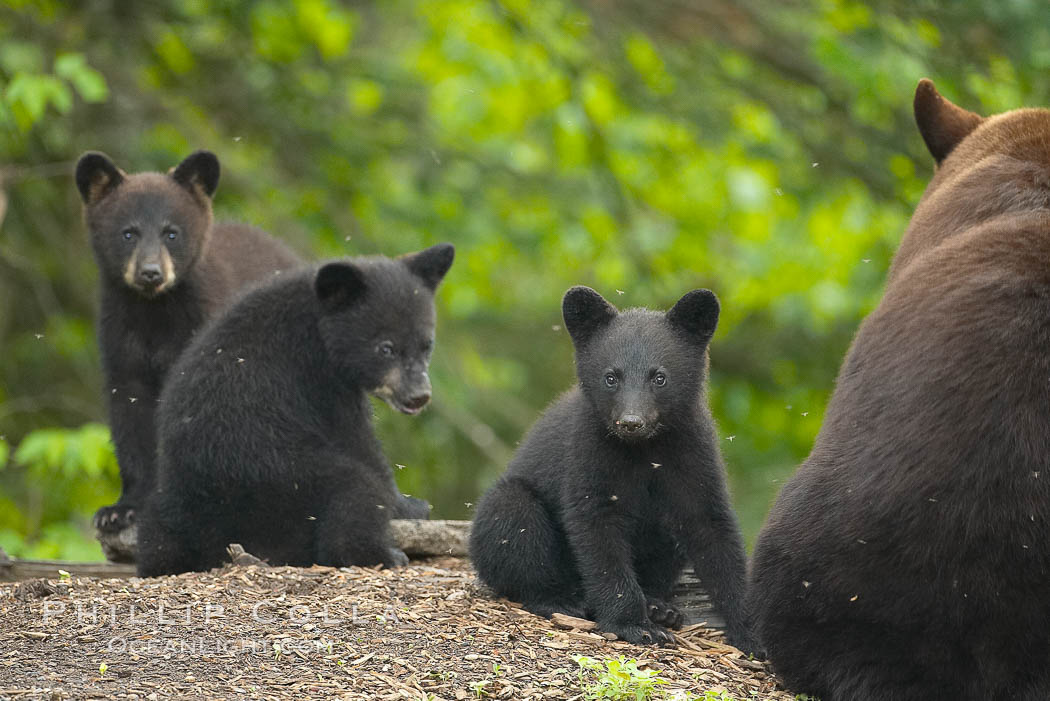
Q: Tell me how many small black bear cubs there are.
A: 3